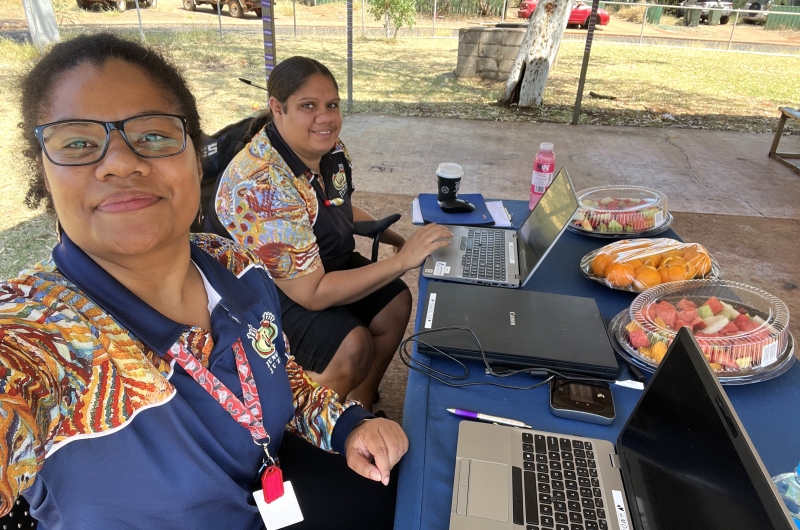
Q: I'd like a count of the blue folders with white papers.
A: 1